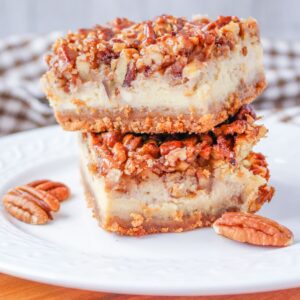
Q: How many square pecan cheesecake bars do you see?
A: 2